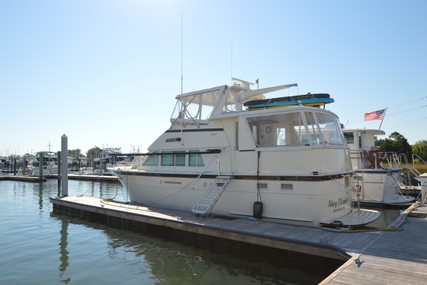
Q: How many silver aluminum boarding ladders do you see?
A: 1